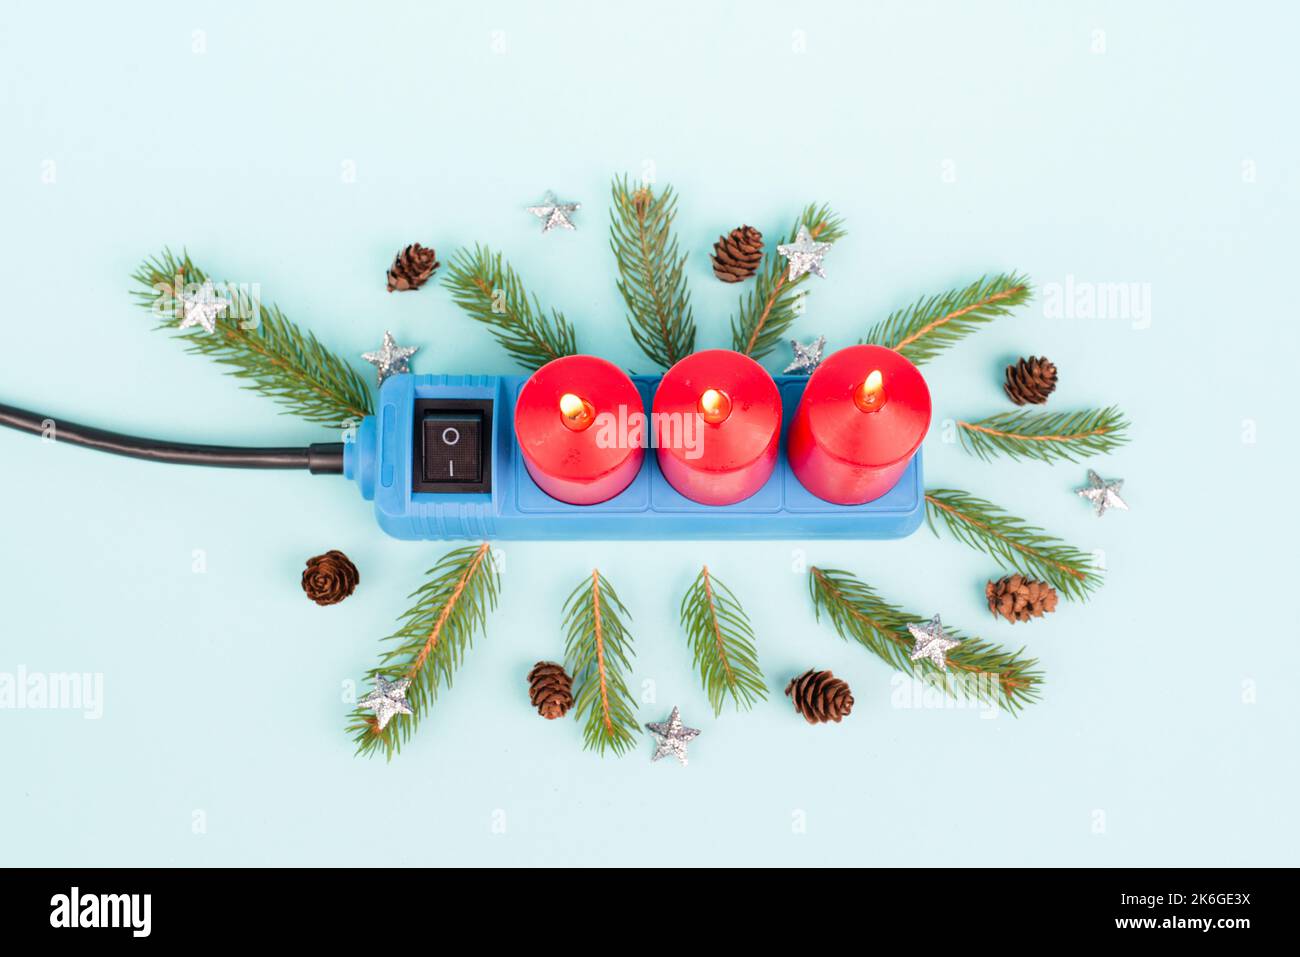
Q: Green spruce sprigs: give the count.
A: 11